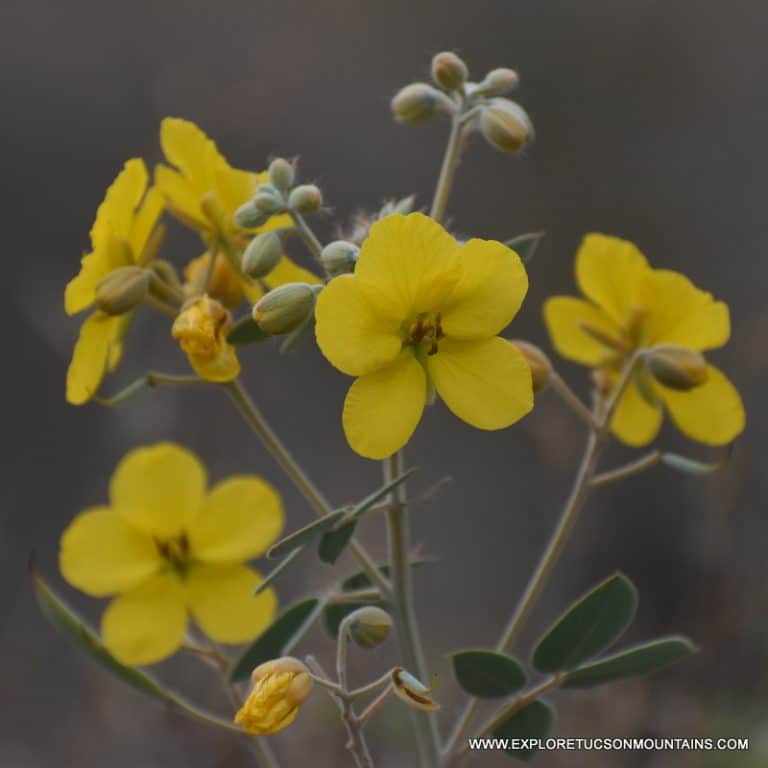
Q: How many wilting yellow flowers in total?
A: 2